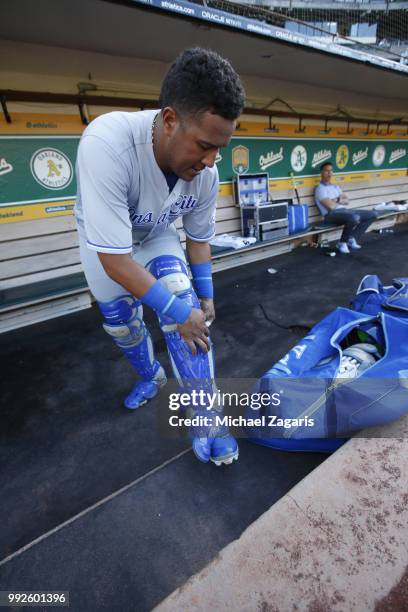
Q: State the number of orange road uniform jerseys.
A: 0